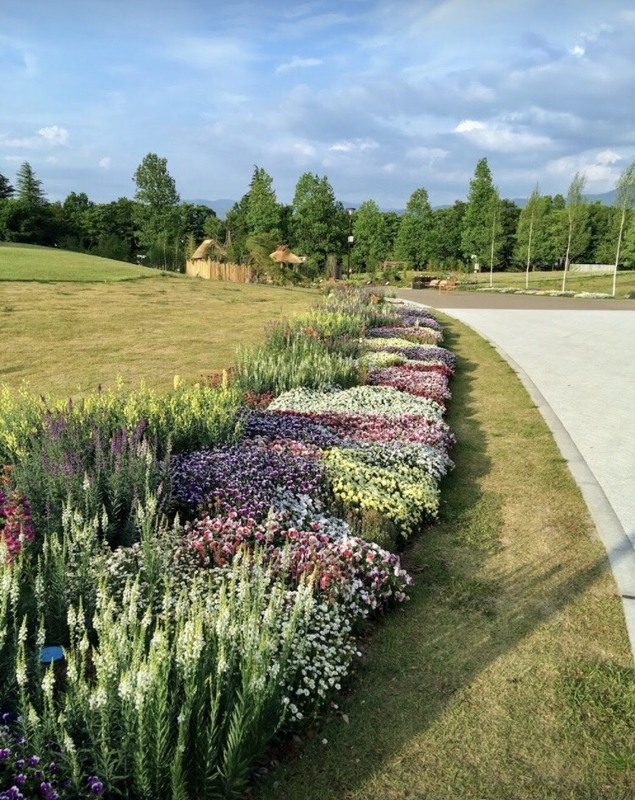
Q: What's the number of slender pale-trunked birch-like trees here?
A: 4